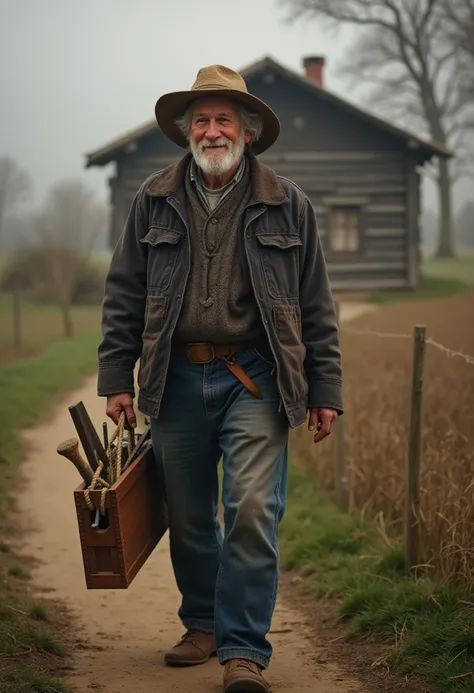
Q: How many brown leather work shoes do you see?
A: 2